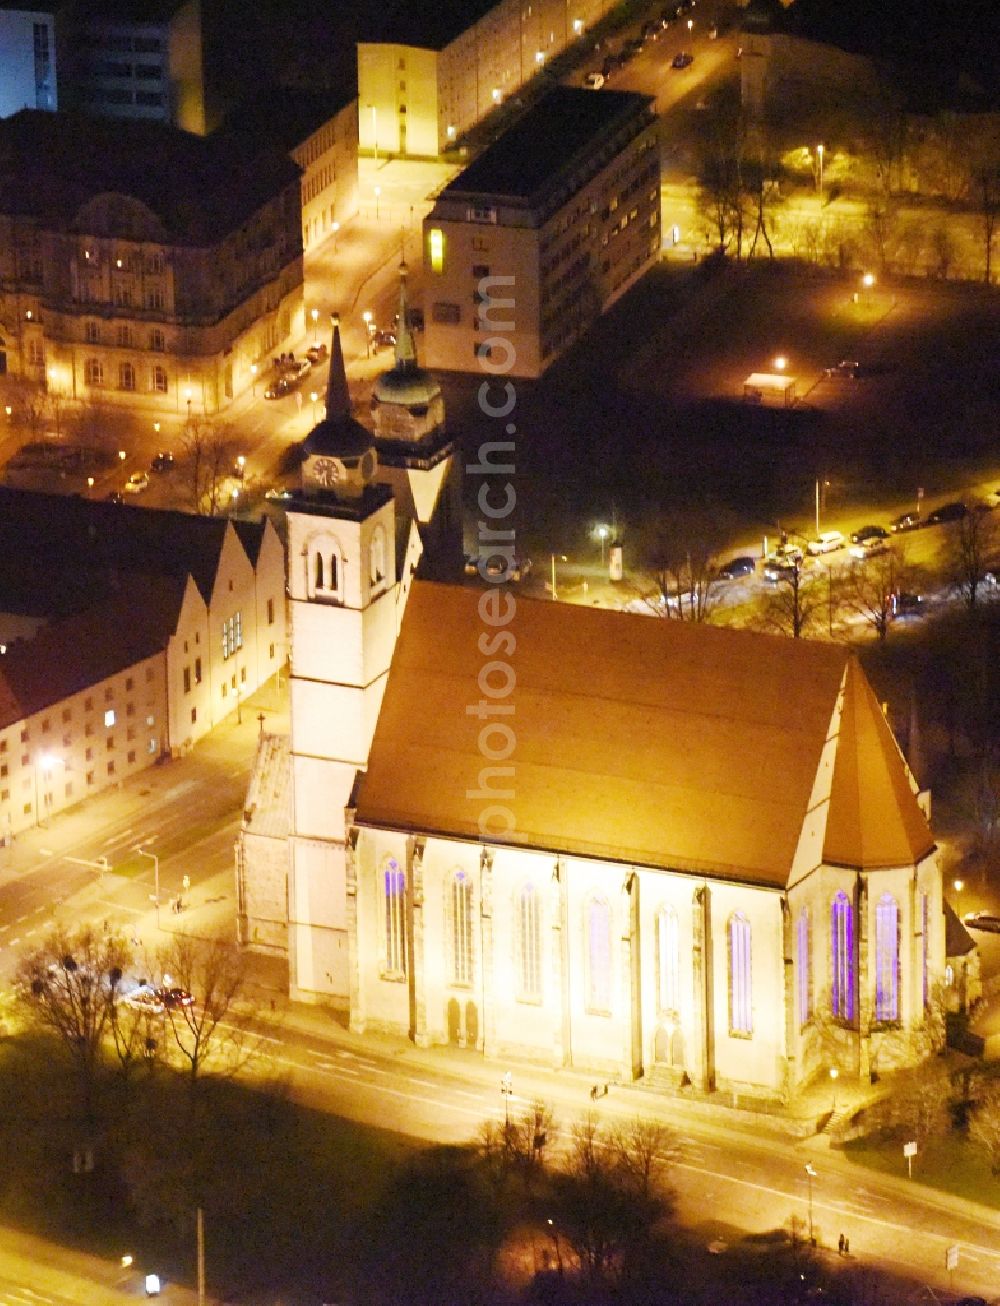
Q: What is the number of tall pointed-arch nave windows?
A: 6